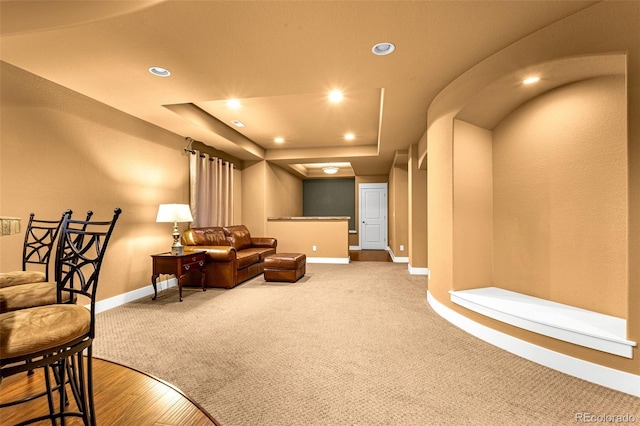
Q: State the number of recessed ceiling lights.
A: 7